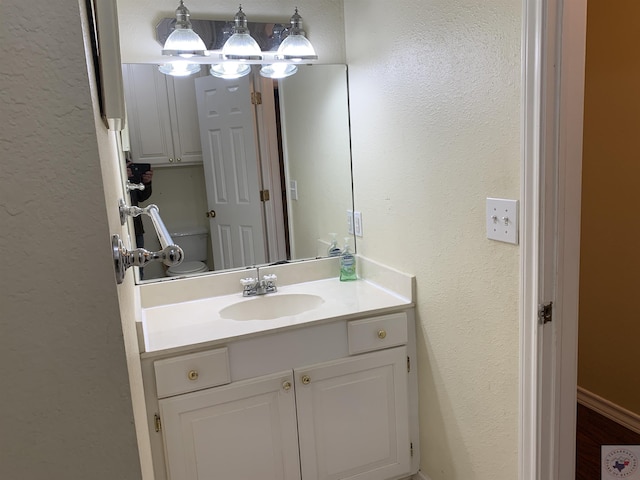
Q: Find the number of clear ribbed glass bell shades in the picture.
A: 3